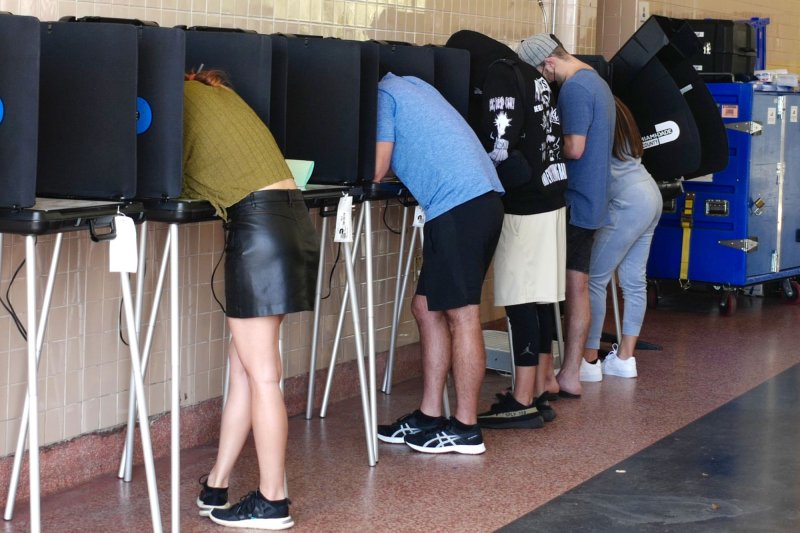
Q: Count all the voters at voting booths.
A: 5